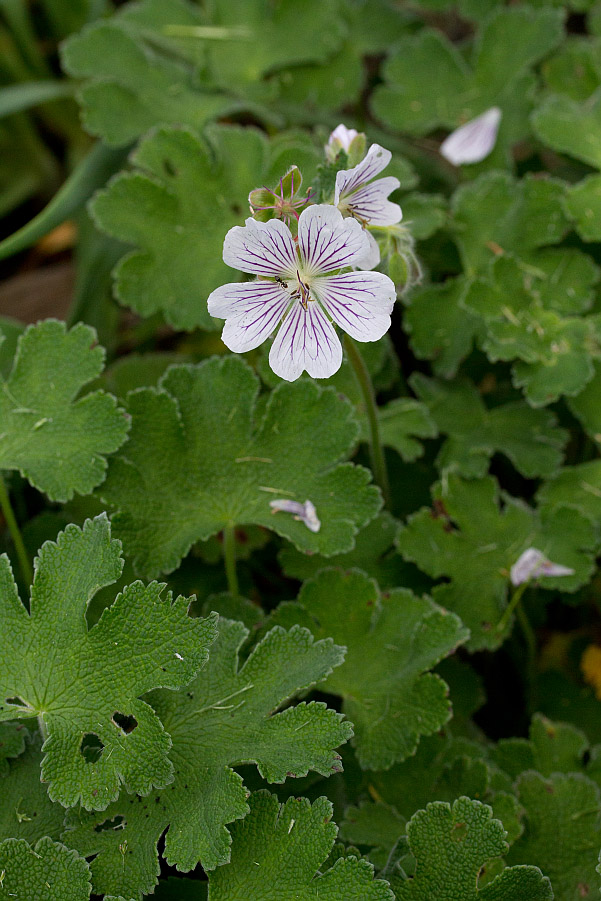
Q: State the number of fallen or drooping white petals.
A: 3